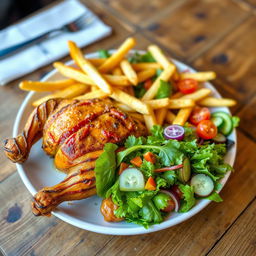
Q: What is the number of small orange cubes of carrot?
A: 4